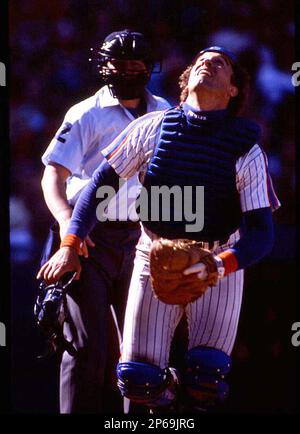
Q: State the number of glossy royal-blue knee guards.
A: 2